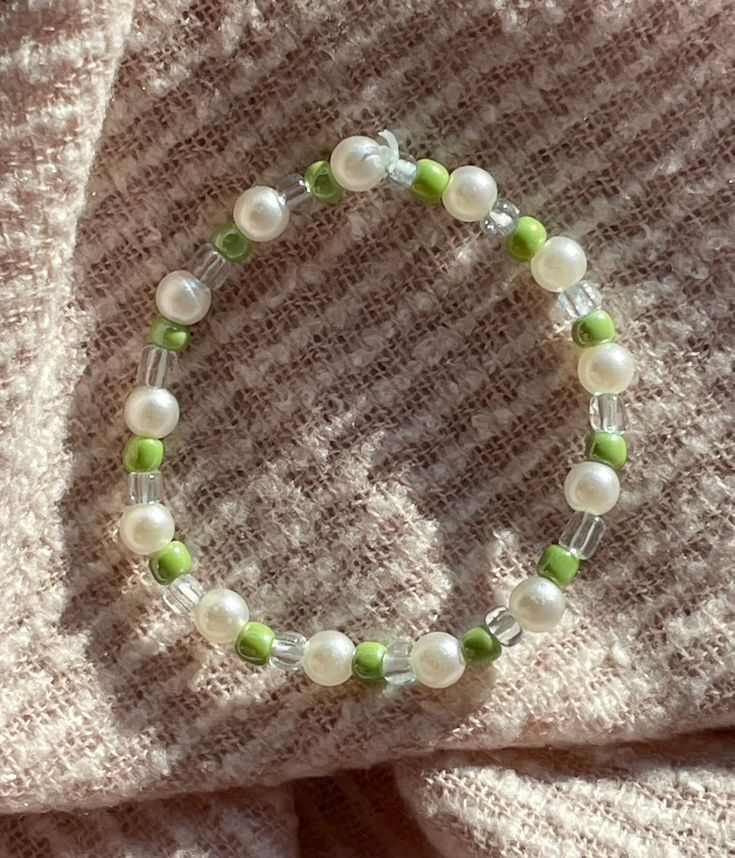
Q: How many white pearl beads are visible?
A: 13